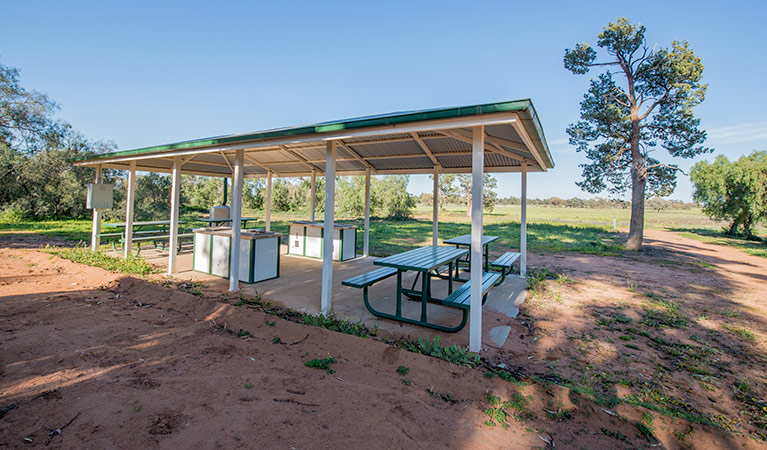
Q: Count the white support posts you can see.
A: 11